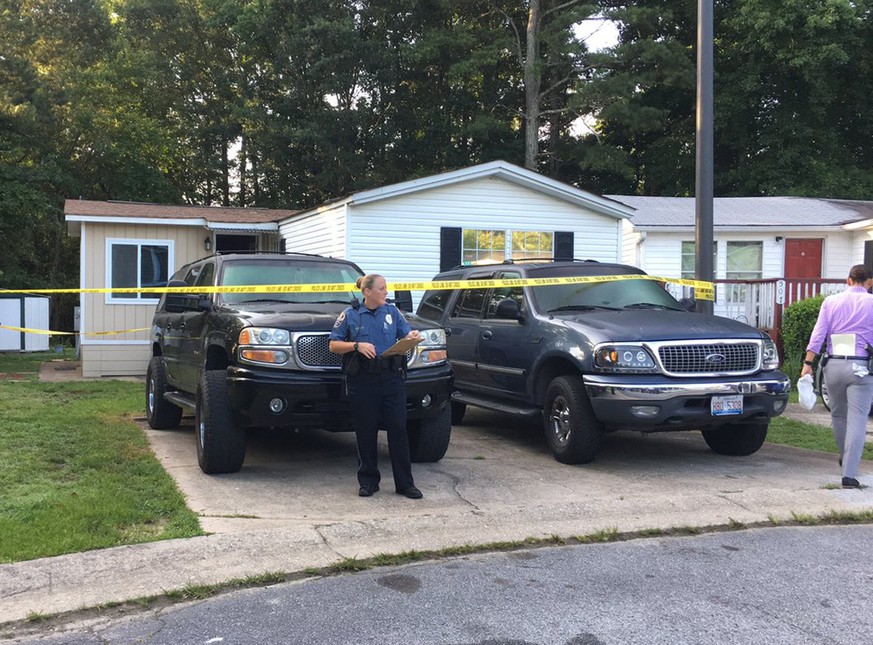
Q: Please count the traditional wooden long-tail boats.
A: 0